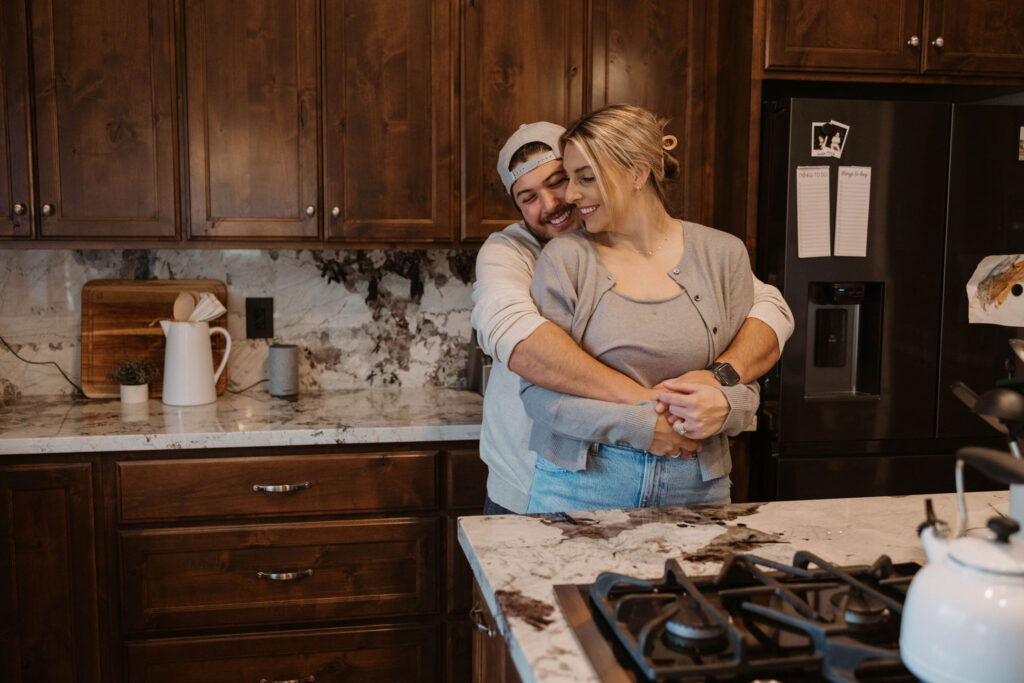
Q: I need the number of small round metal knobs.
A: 6